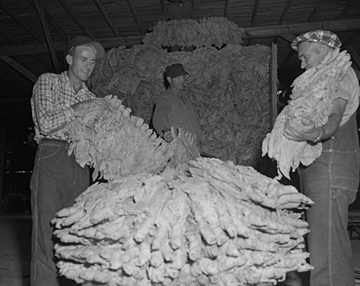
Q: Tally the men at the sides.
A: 2